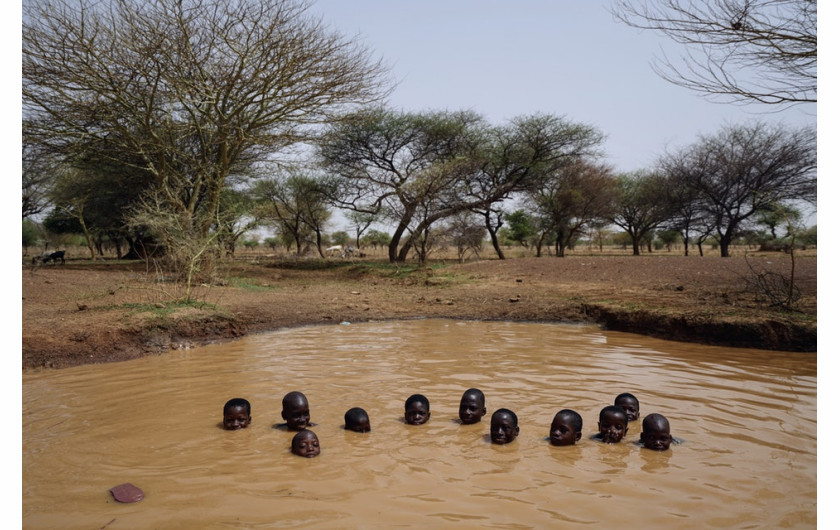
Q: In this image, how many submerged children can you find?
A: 11